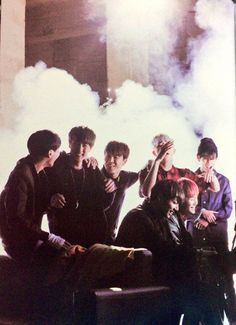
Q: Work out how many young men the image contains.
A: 7